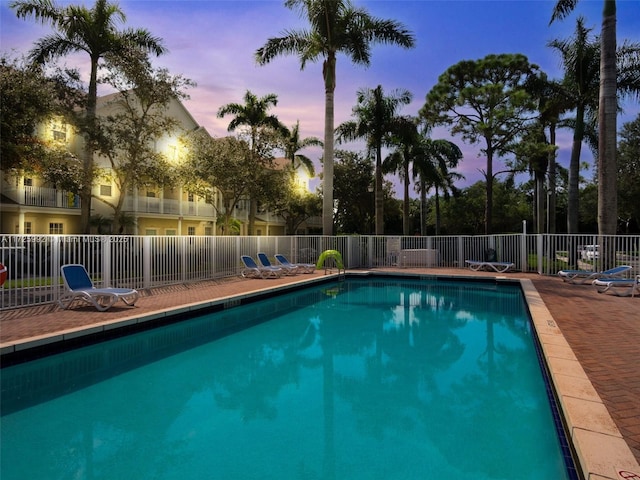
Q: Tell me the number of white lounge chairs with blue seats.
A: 7